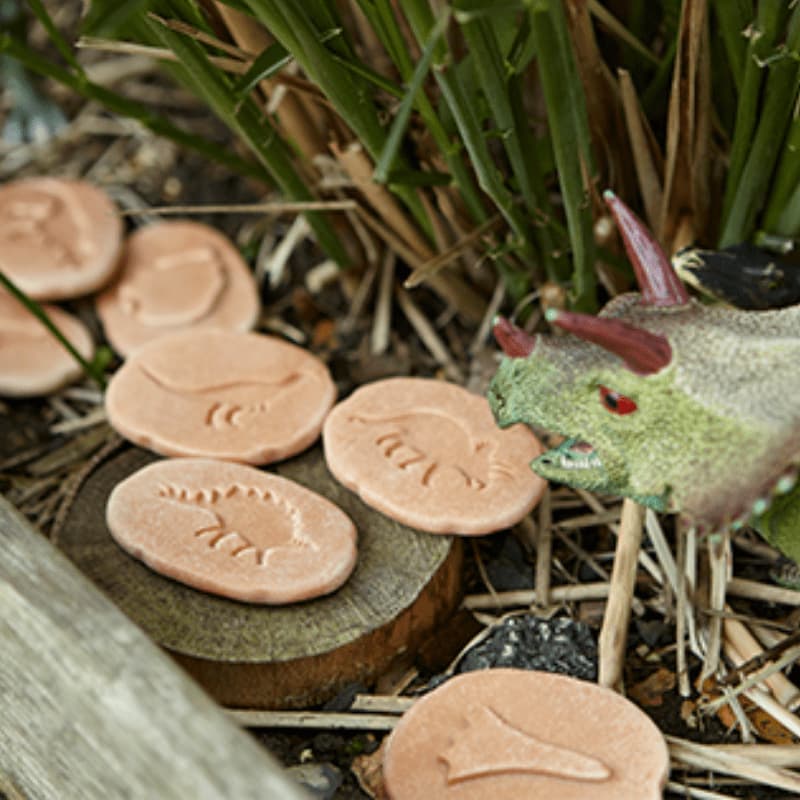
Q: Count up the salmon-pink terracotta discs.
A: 7